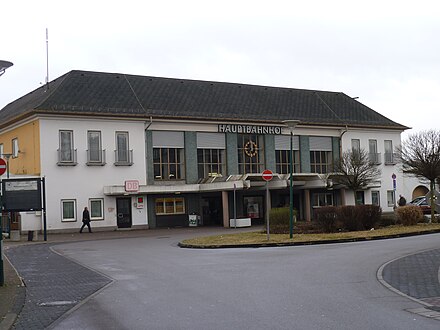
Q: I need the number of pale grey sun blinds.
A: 4